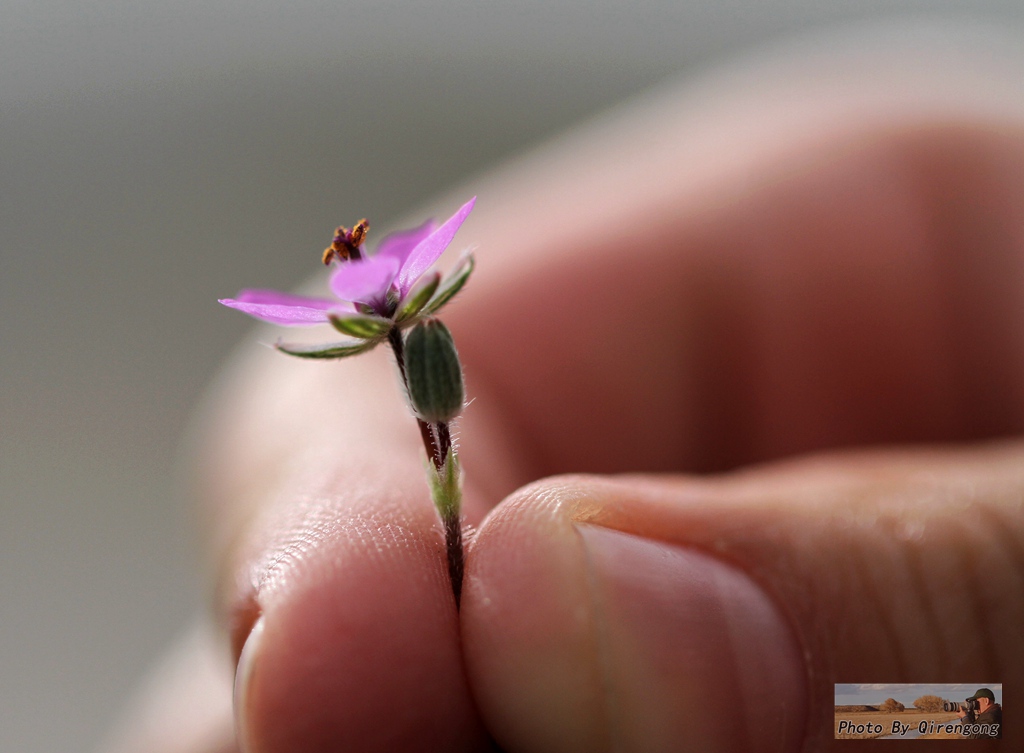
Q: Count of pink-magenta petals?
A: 5